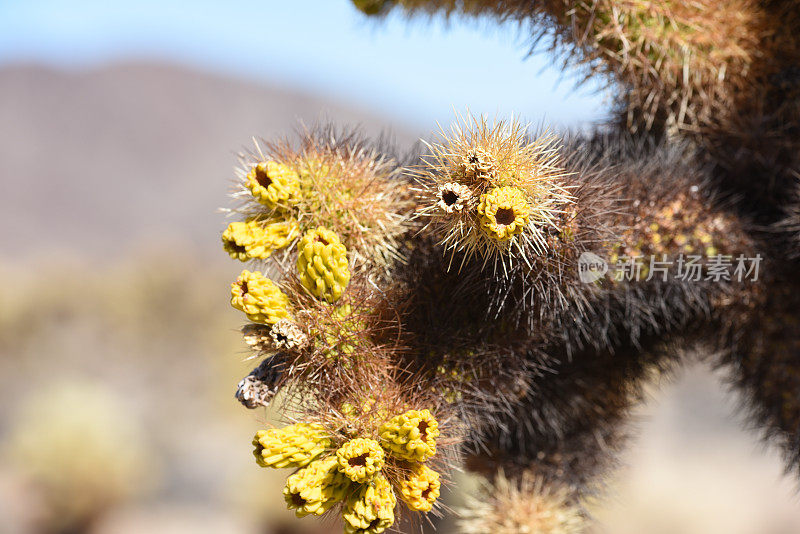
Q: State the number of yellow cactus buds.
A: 11